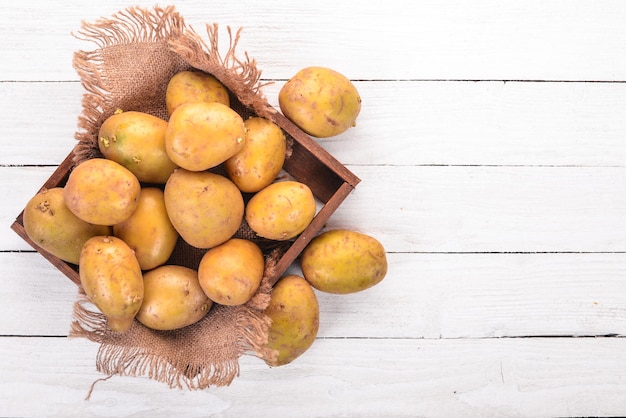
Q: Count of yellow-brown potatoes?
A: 15